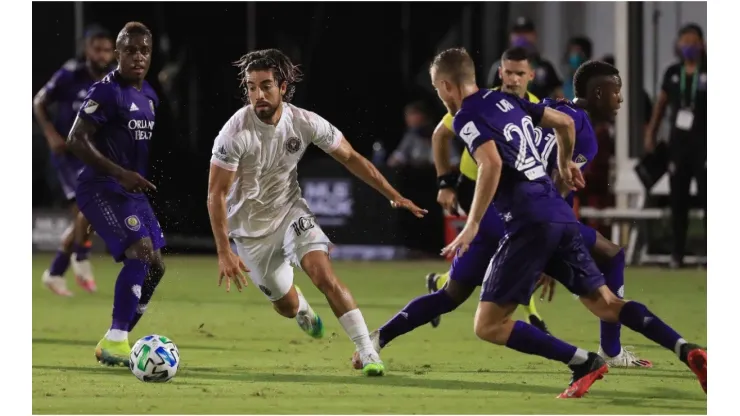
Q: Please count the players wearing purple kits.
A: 4